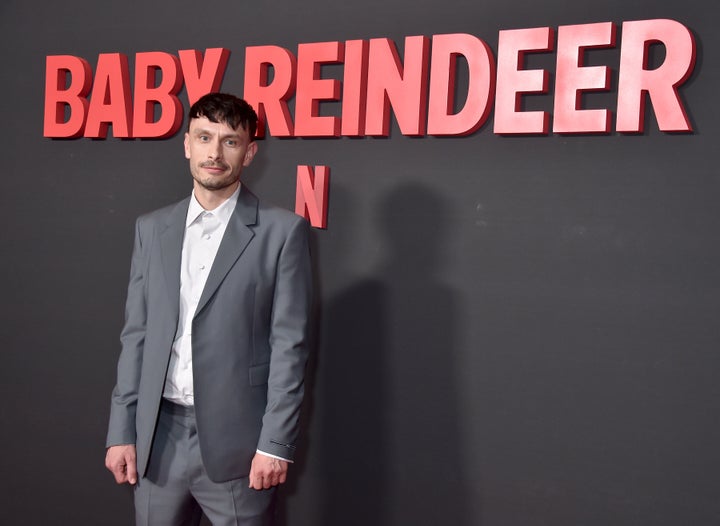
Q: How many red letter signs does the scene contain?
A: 13